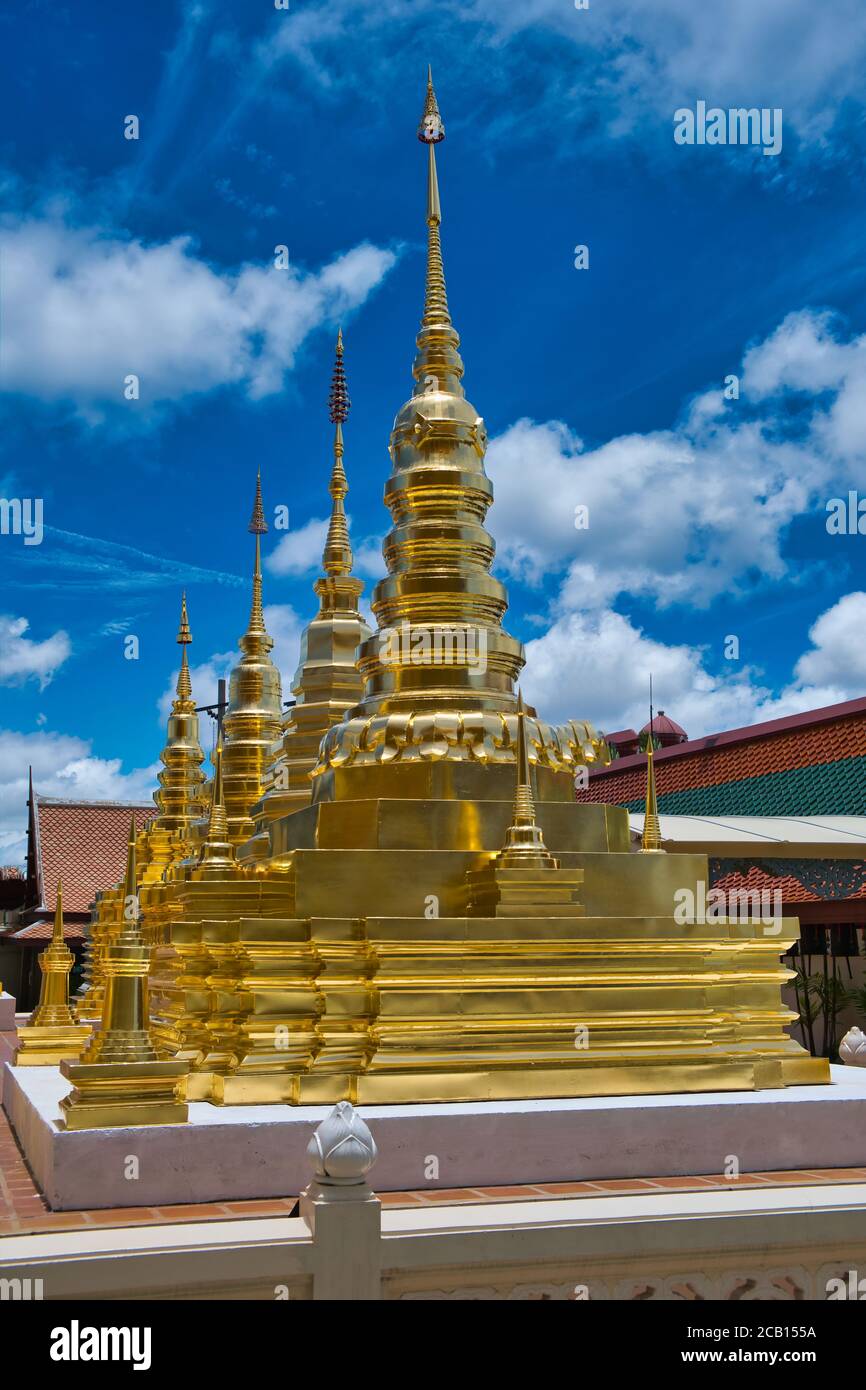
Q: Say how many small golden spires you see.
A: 5